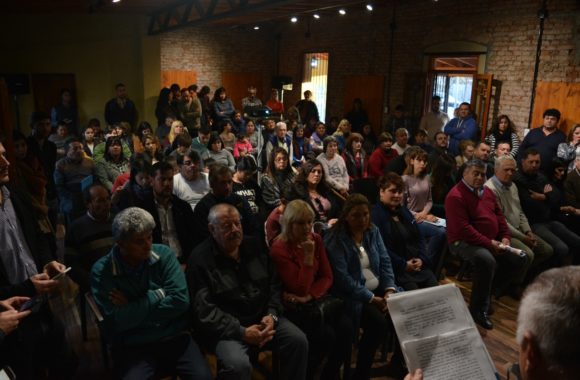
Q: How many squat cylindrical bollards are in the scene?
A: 0